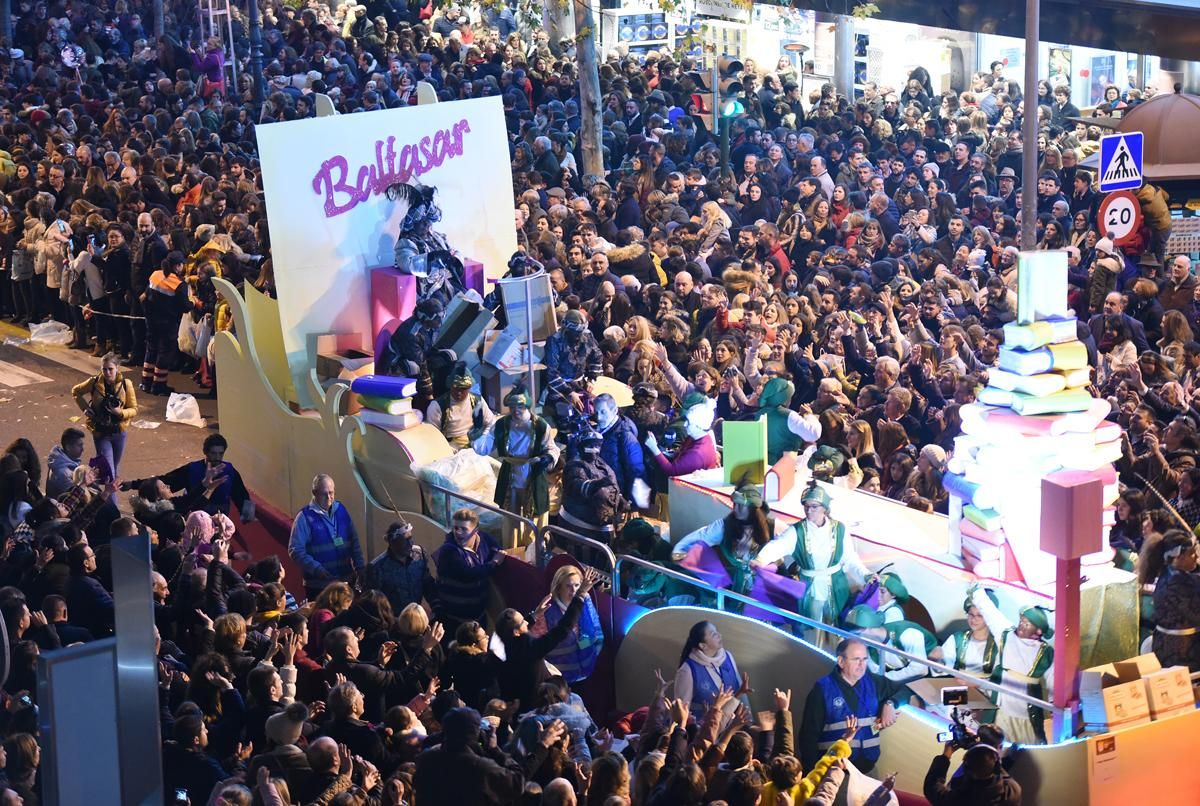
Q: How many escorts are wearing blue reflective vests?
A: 6